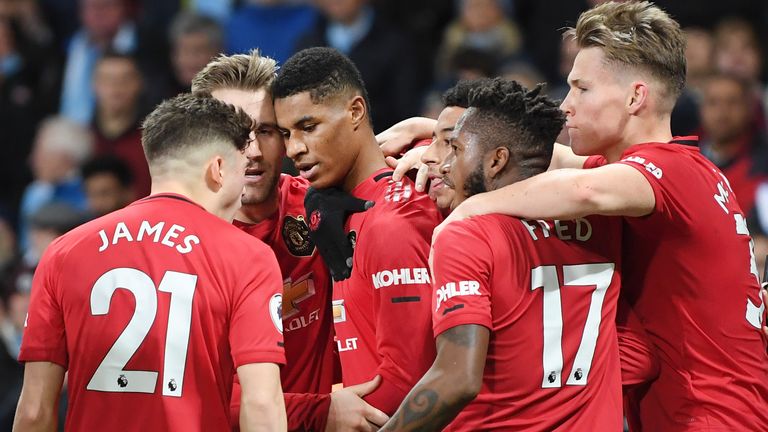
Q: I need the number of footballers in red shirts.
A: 6